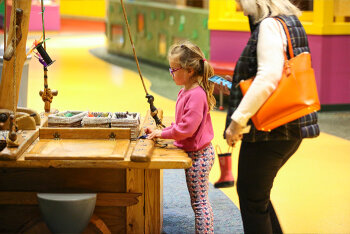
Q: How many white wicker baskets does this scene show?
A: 3